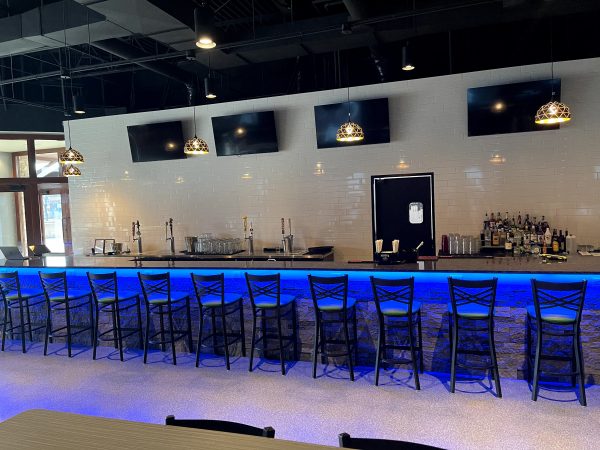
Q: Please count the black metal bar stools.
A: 10